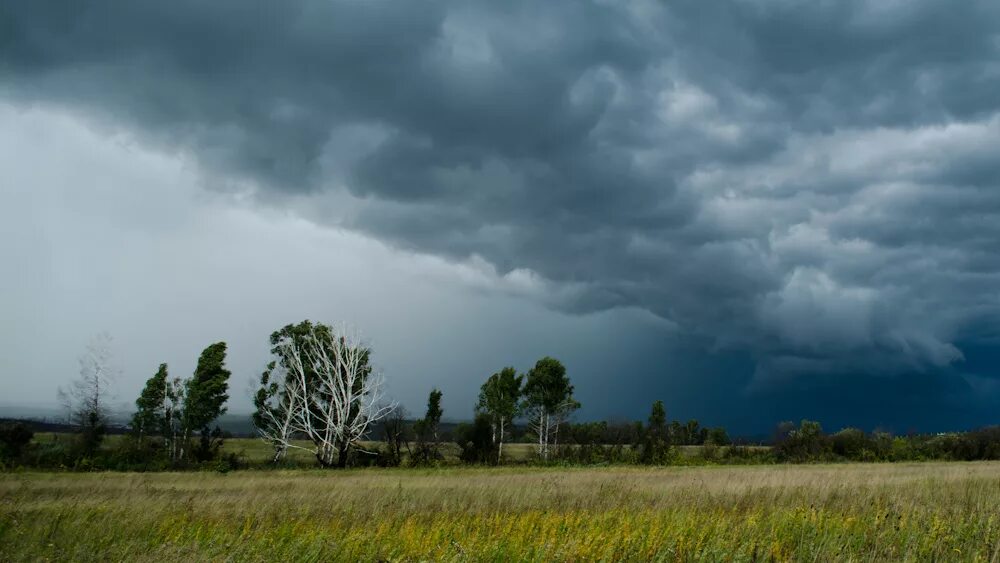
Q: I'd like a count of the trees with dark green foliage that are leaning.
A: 2